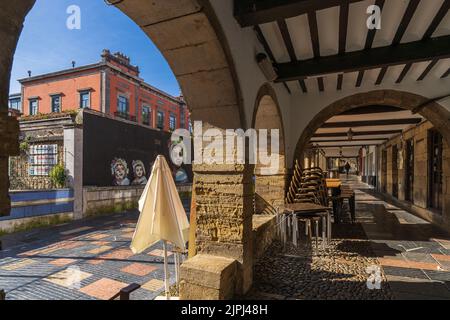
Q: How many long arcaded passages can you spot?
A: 1